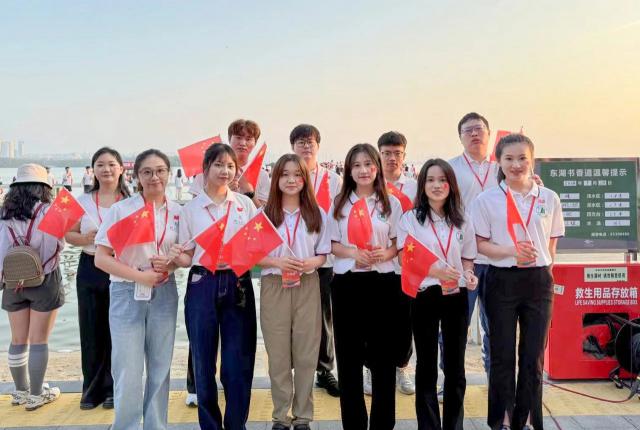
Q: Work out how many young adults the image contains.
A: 11